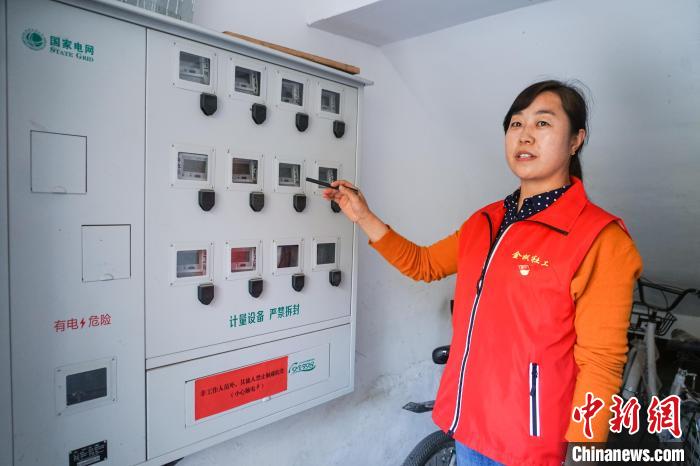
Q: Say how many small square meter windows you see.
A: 12